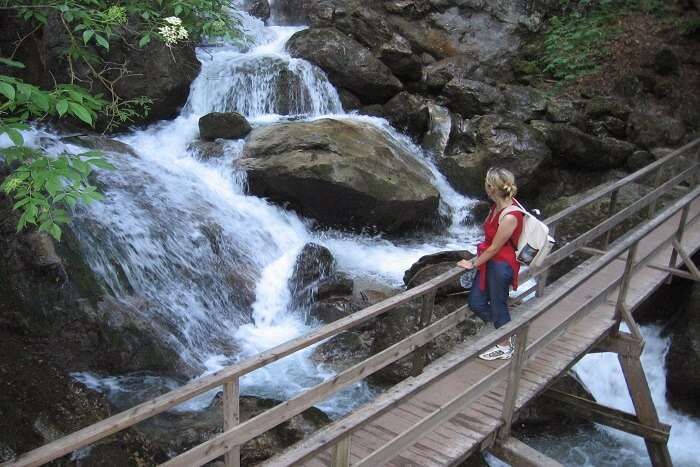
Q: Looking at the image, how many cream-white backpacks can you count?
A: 1